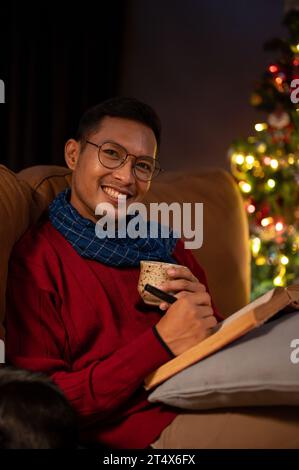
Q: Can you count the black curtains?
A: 1